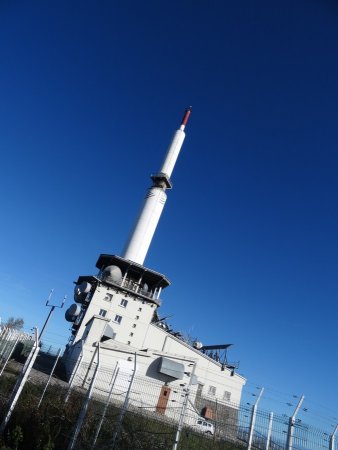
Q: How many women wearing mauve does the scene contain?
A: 0